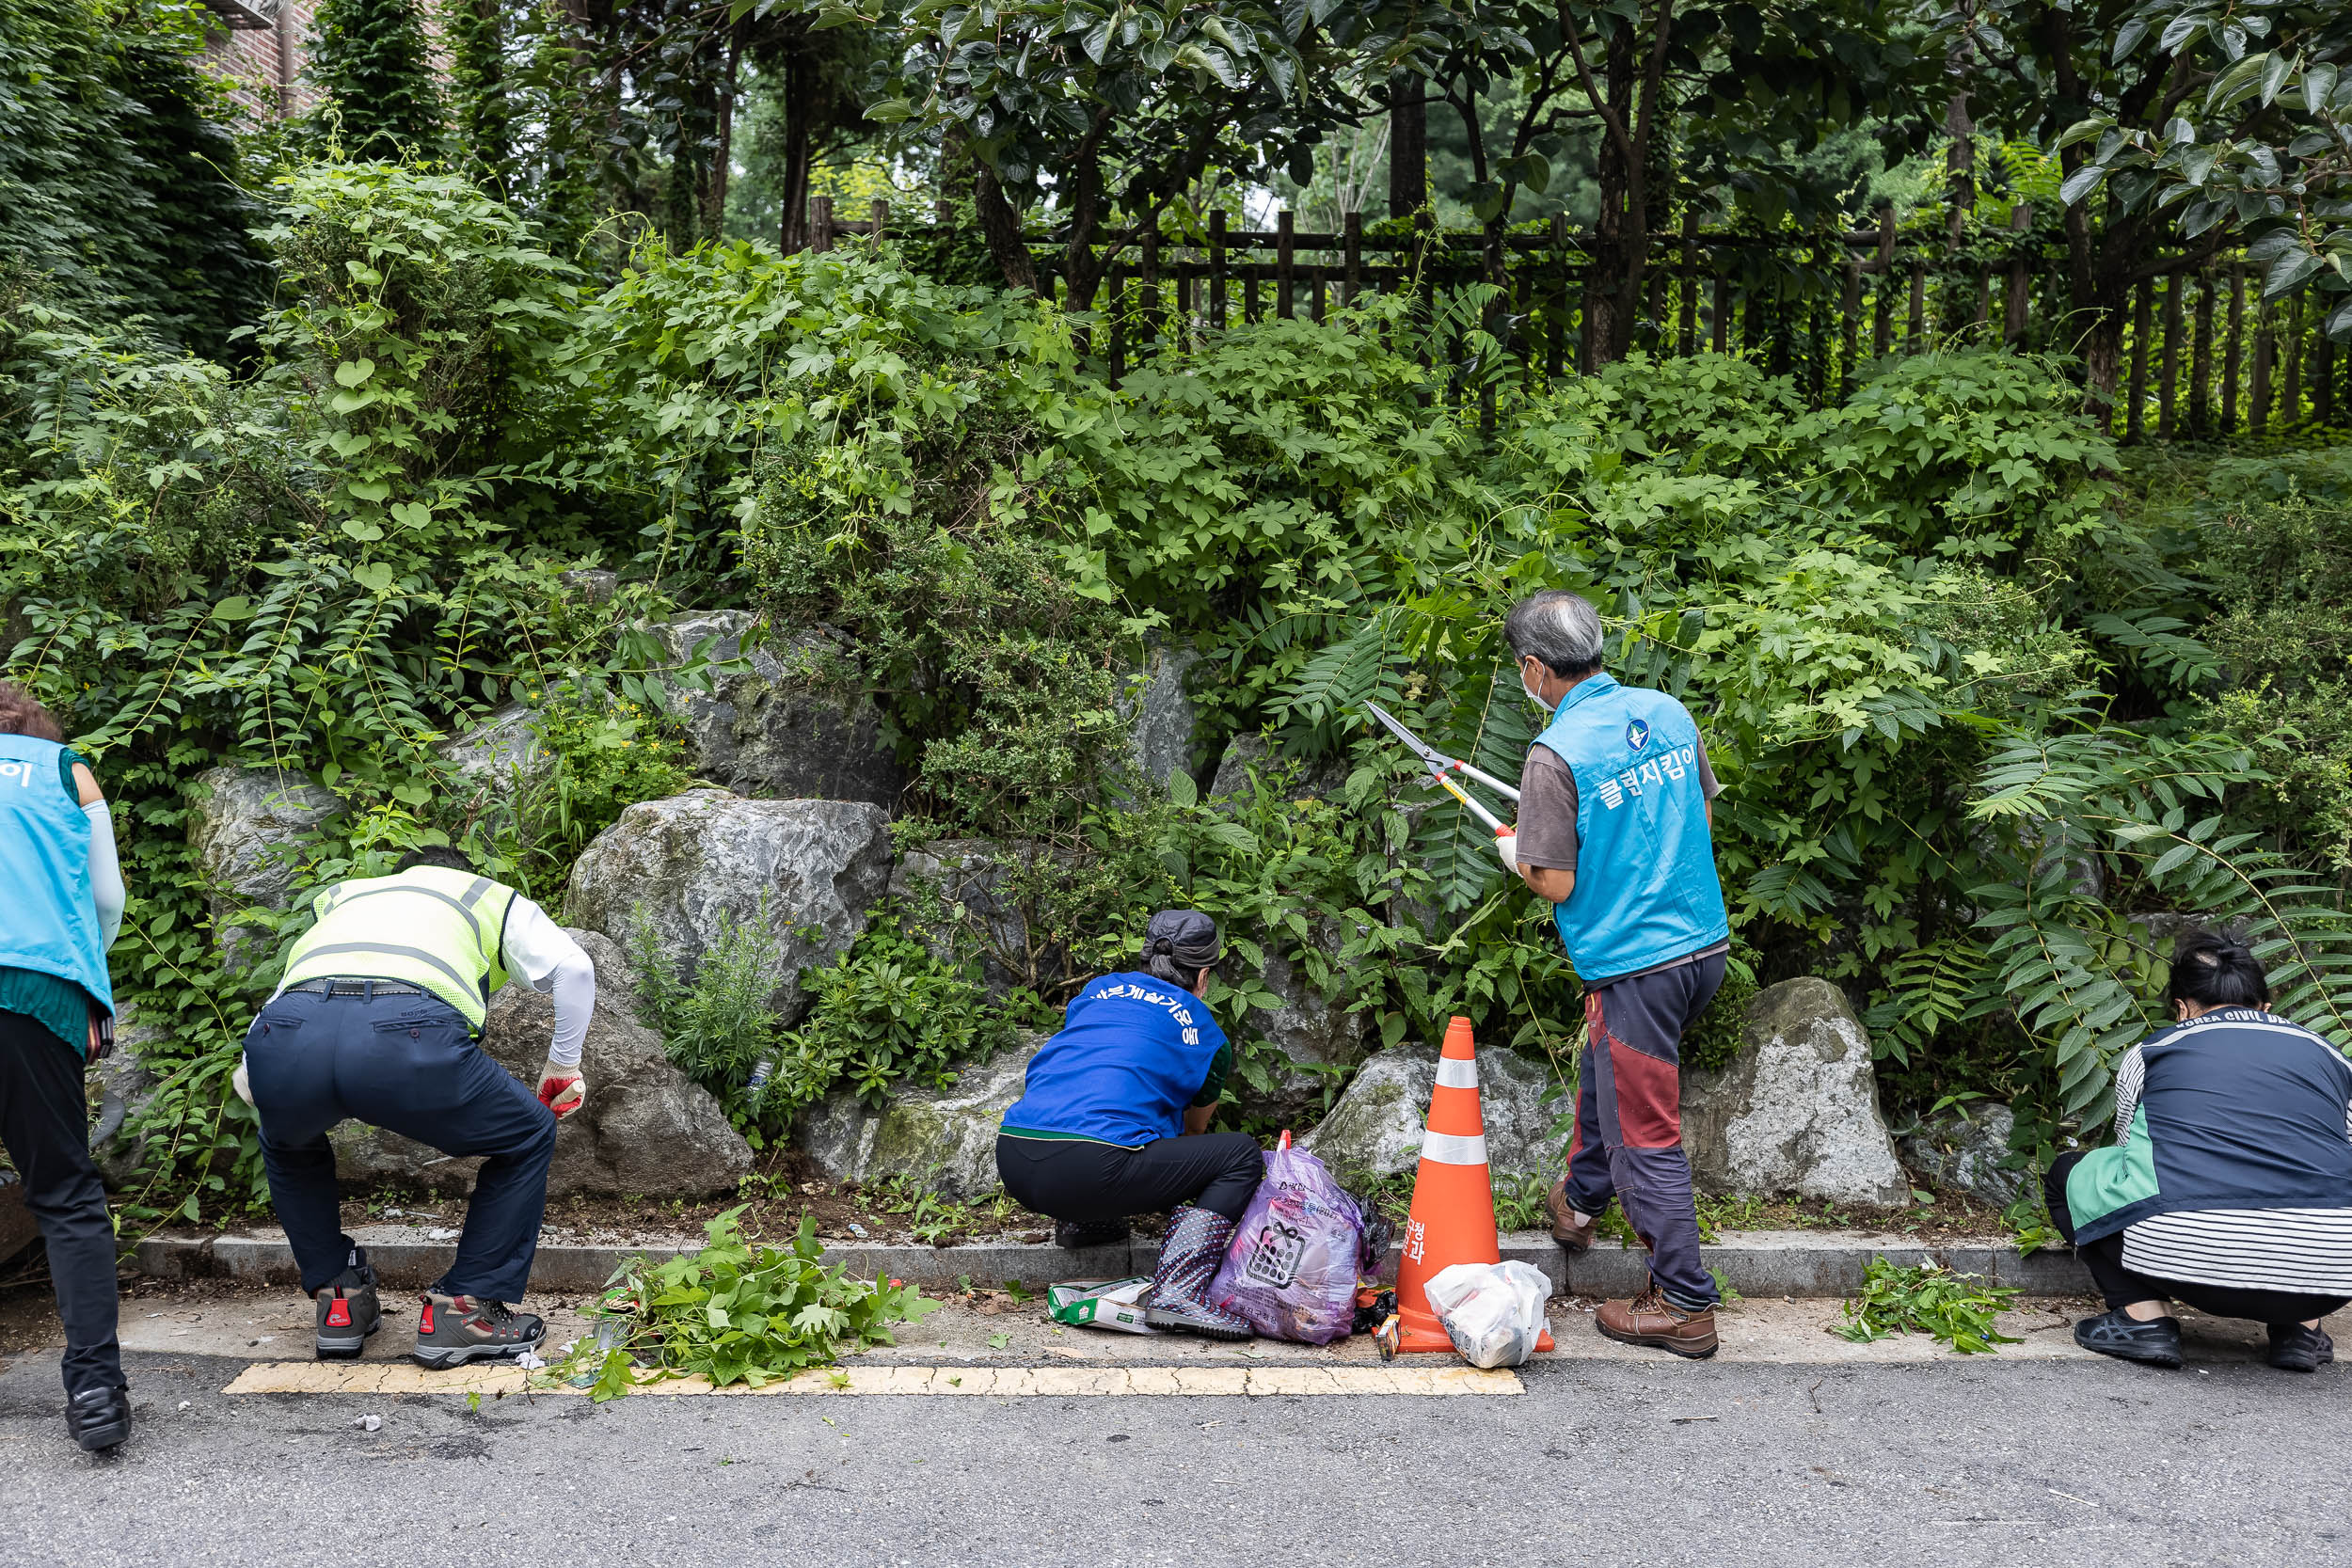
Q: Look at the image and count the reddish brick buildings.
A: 1